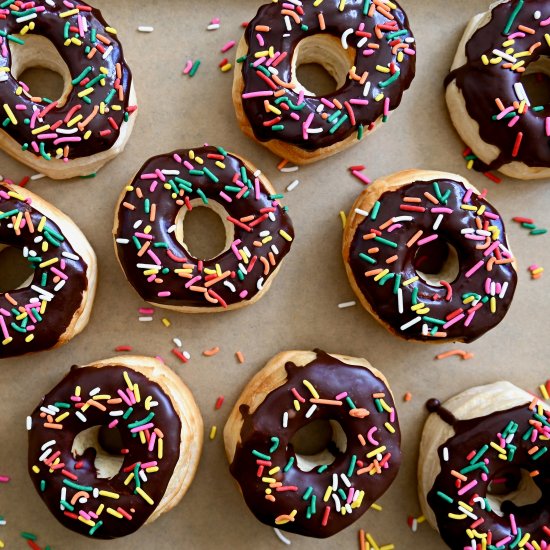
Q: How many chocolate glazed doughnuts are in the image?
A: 9